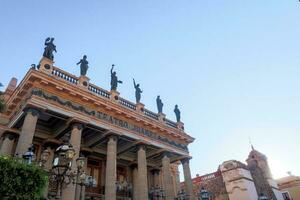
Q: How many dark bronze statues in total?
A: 6